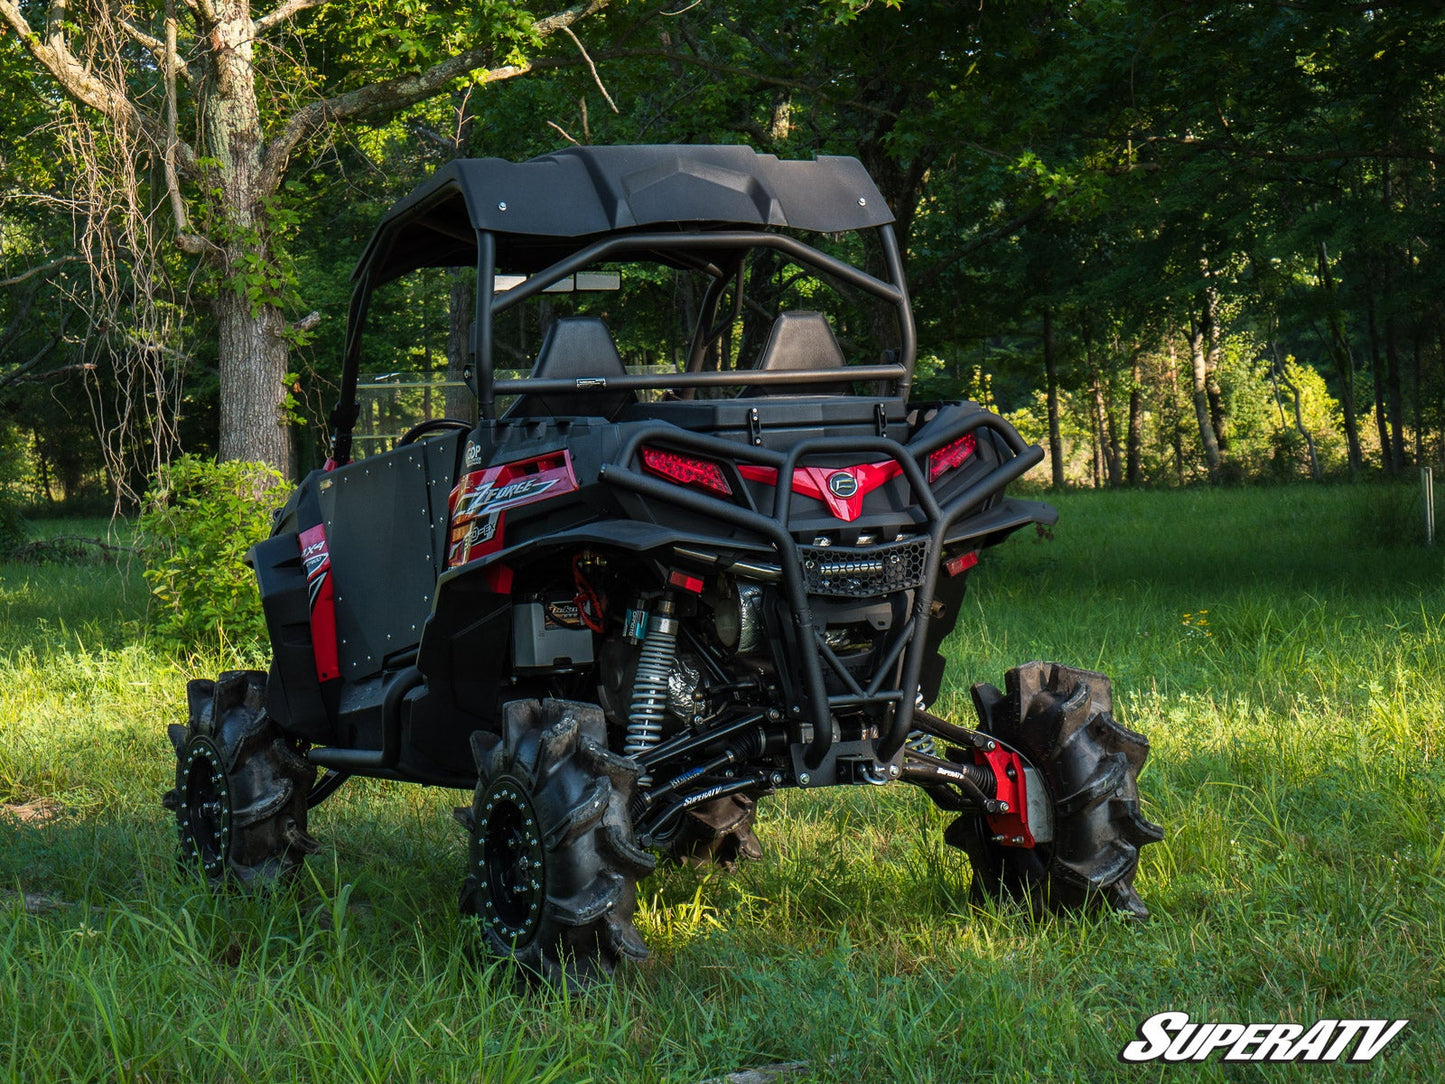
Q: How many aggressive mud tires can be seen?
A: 4